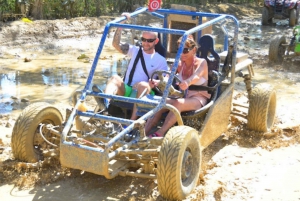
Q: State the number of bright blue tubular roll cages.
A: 1